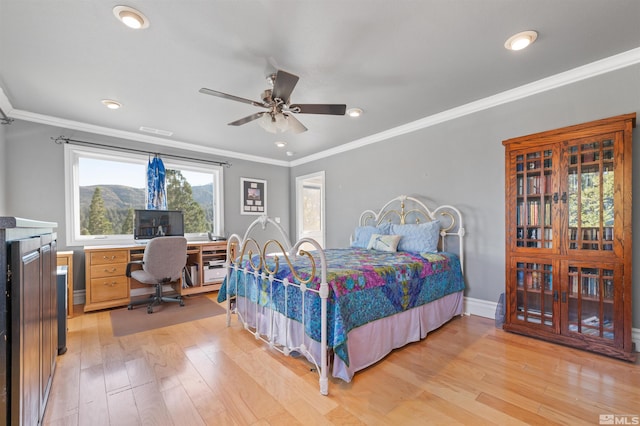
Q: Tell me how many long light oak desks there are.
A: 1